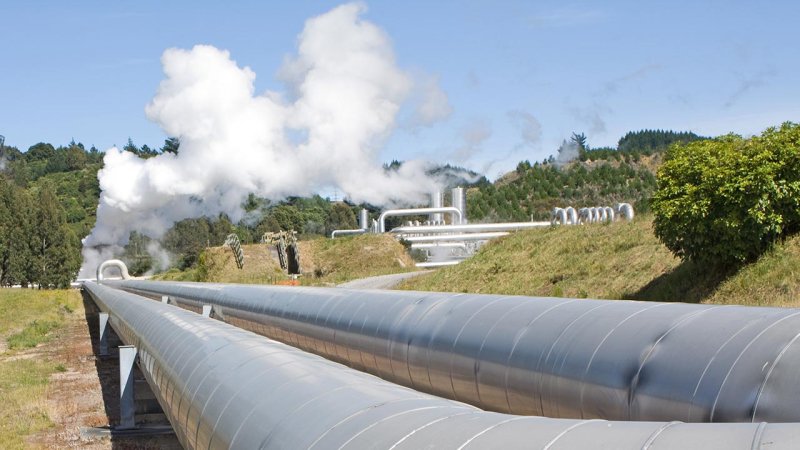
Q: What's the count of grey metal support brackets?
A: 4